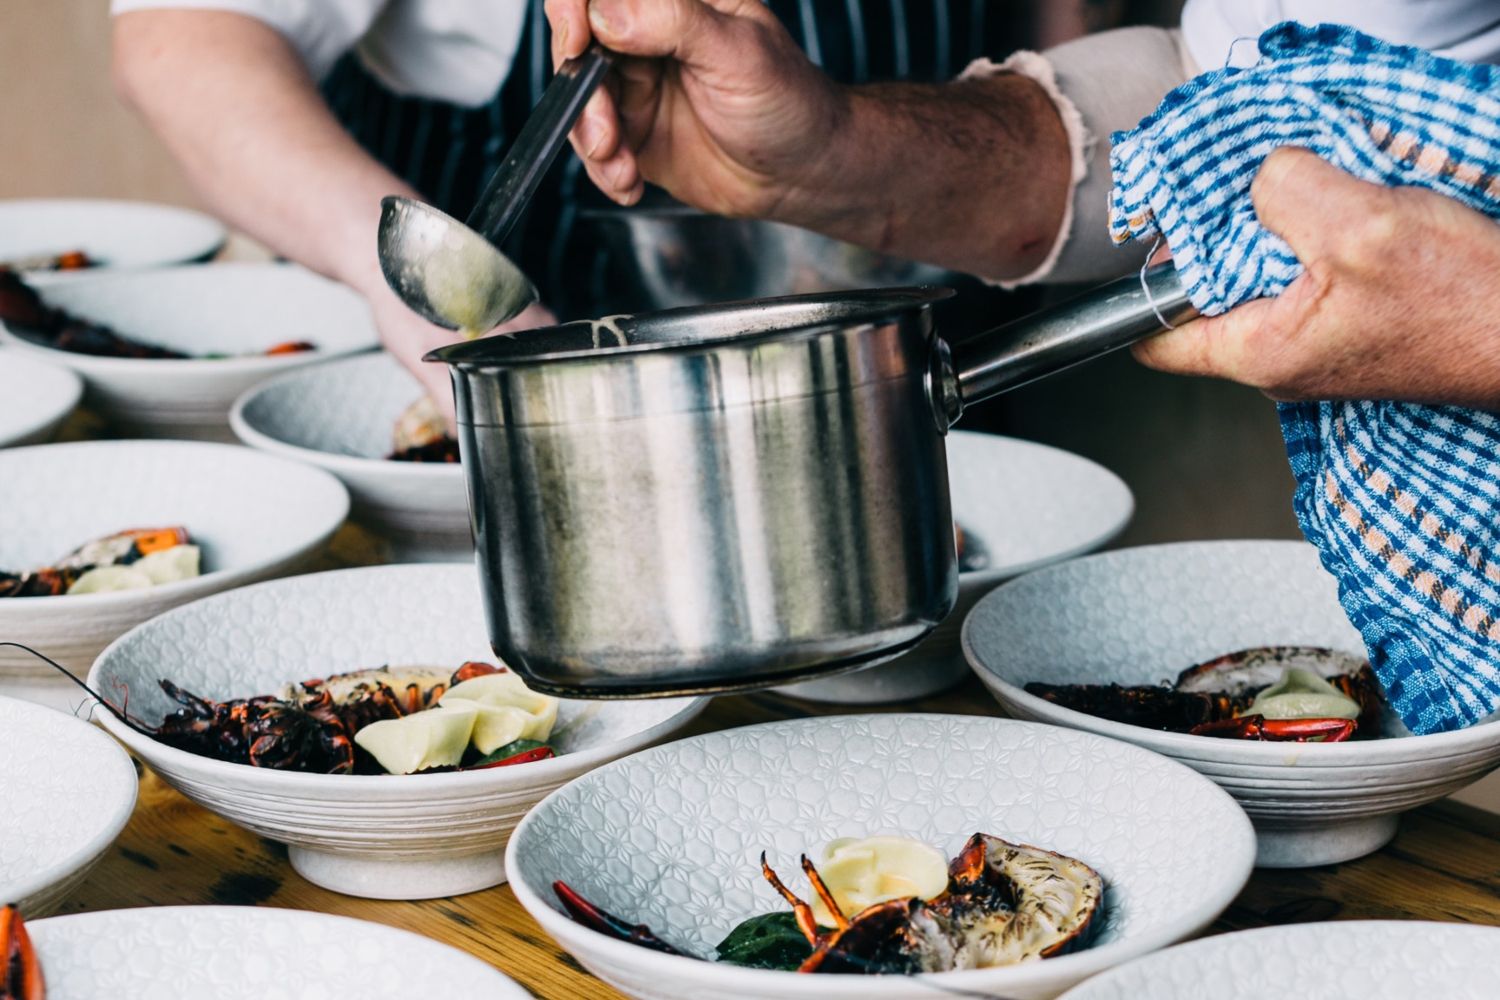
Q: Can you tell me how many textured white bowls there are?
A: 12